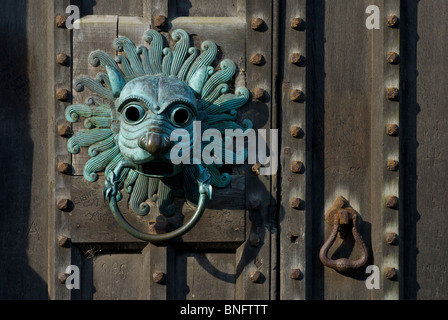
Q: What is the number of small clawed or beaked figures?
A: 2